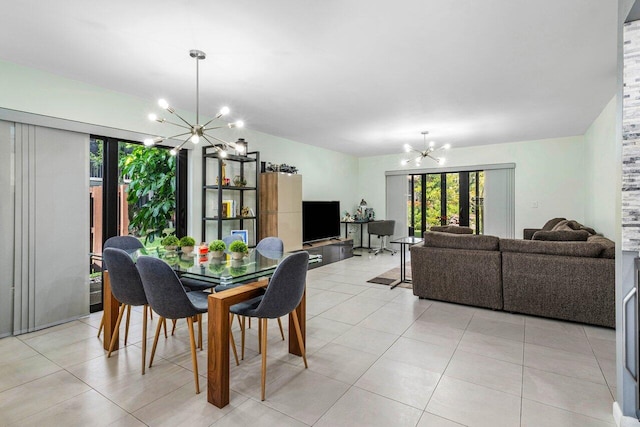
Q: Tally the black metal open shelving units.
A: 1